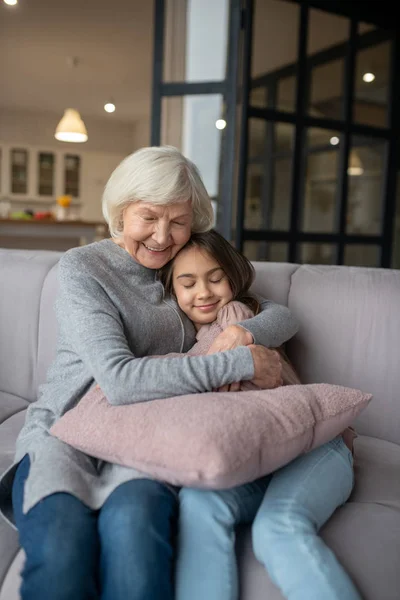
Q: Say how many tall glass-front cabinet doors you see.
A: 3